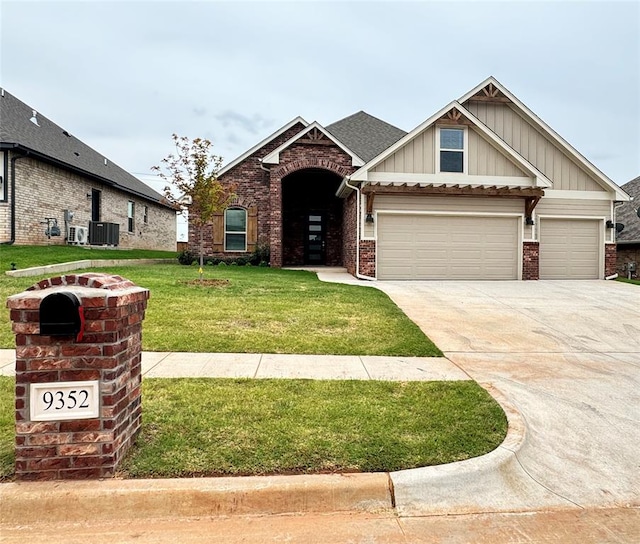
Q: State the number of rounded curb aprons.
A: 1